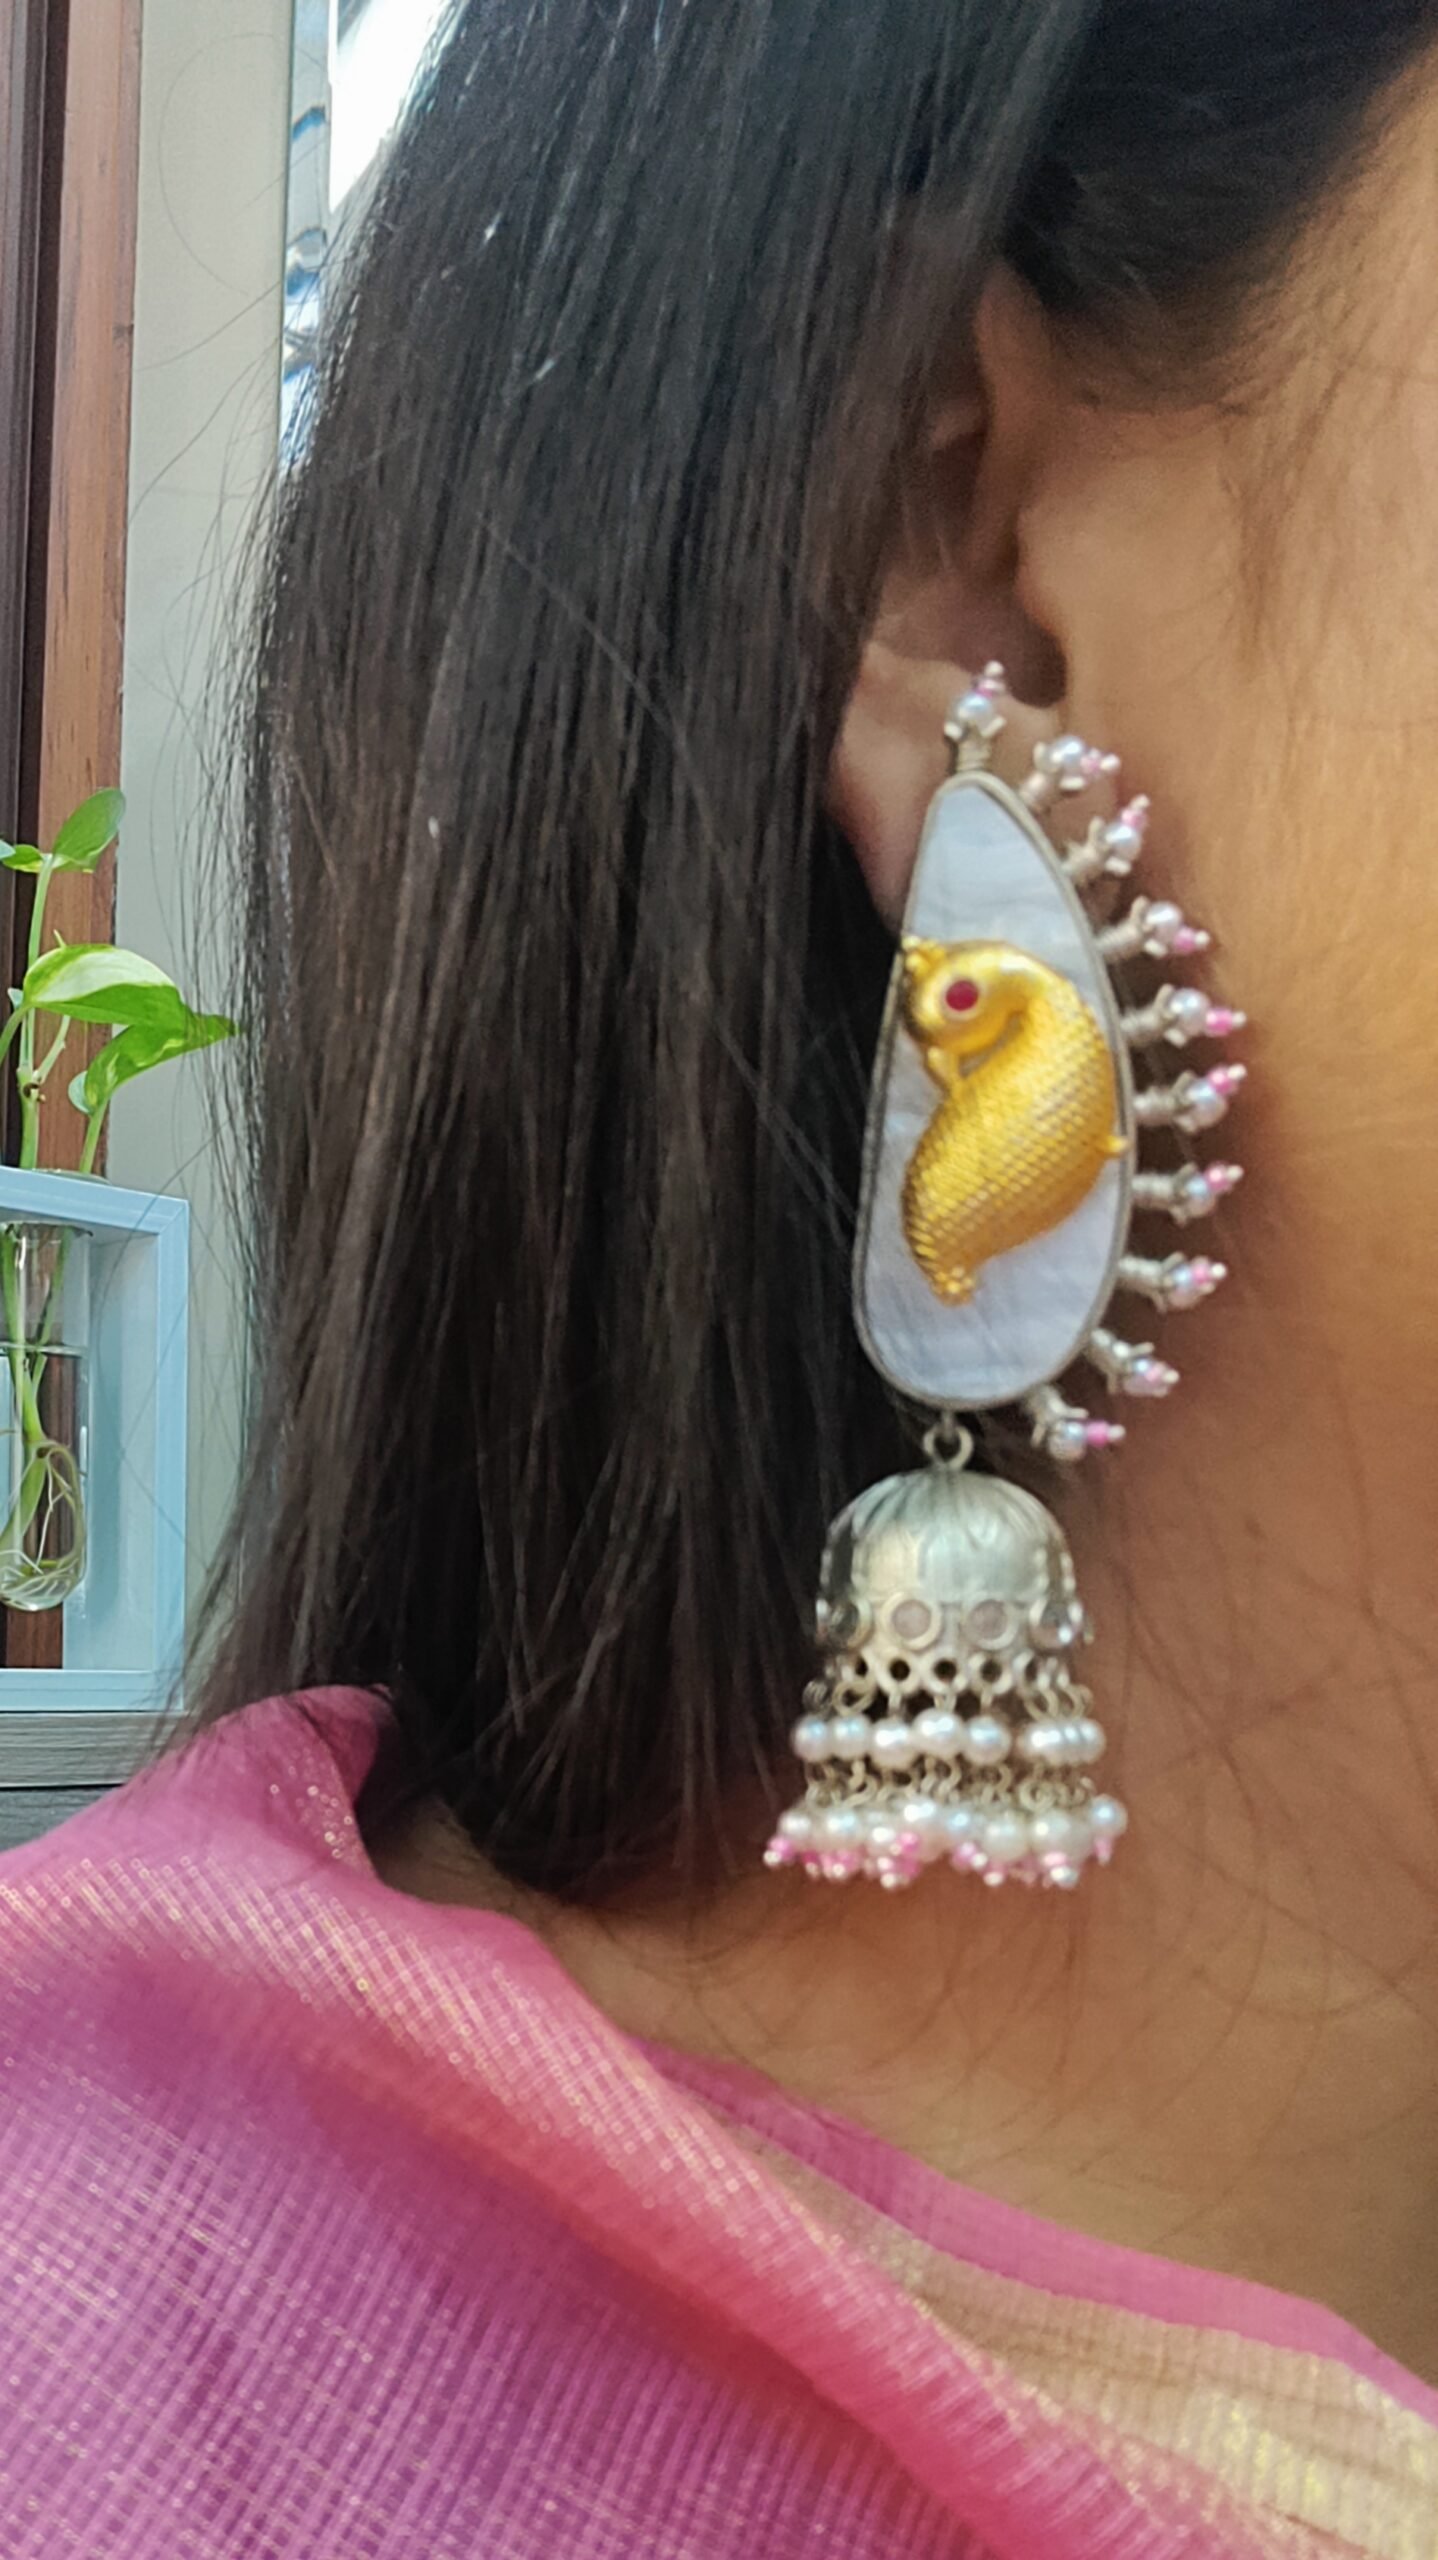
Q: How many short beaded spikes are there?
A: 10